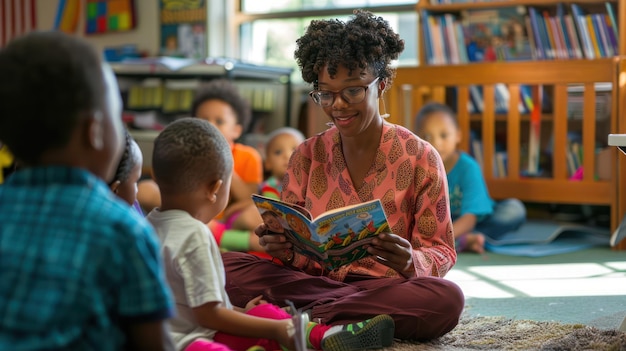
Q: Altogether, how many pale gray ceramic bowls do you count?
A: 0